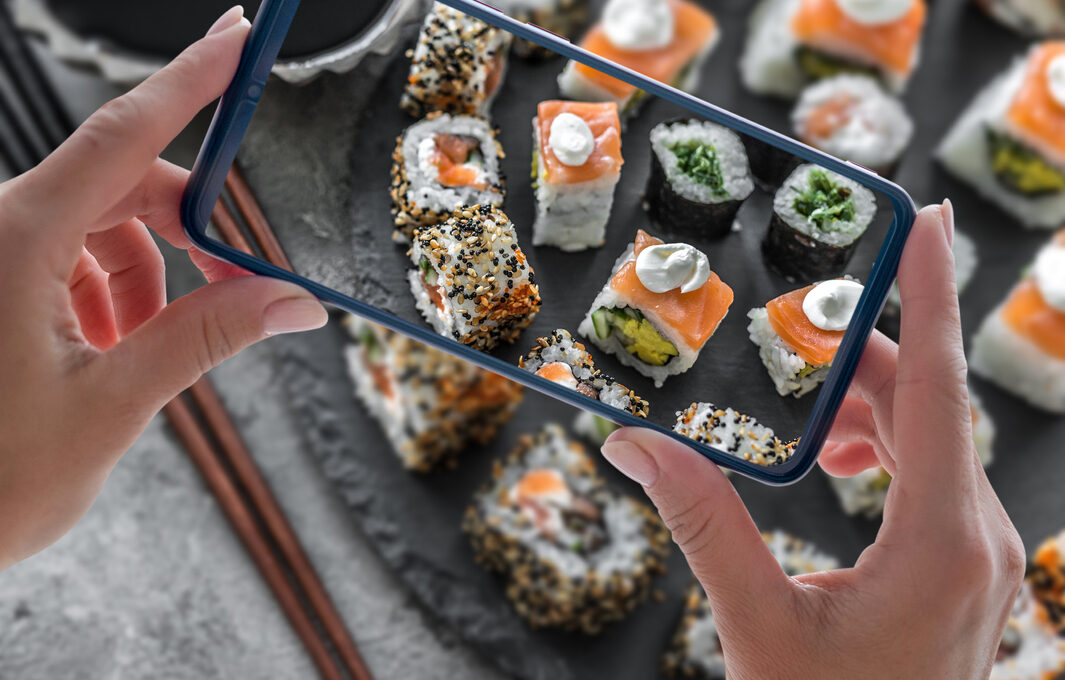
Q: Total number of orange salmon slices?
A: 7